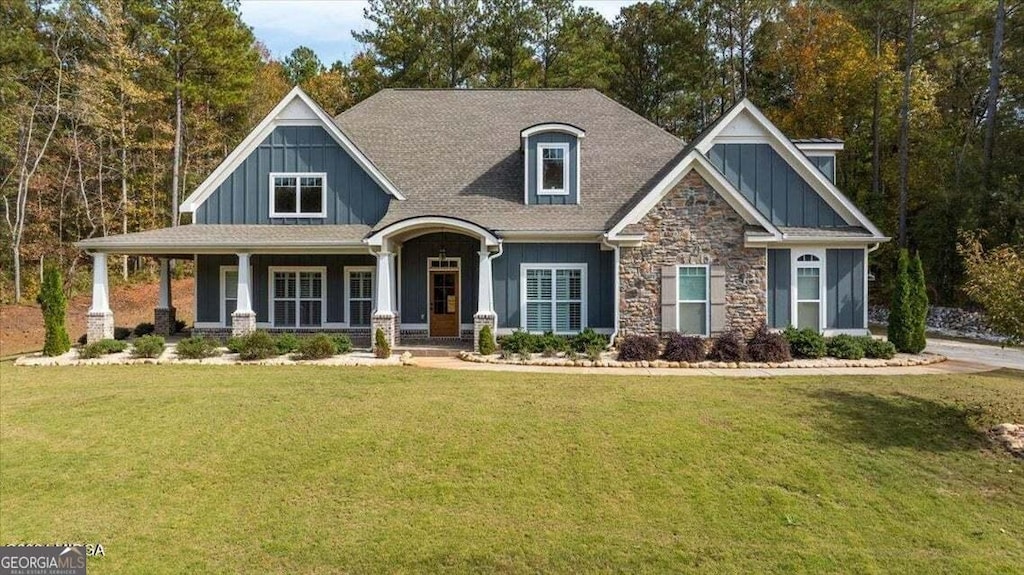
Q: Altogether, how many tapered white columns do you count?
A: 5